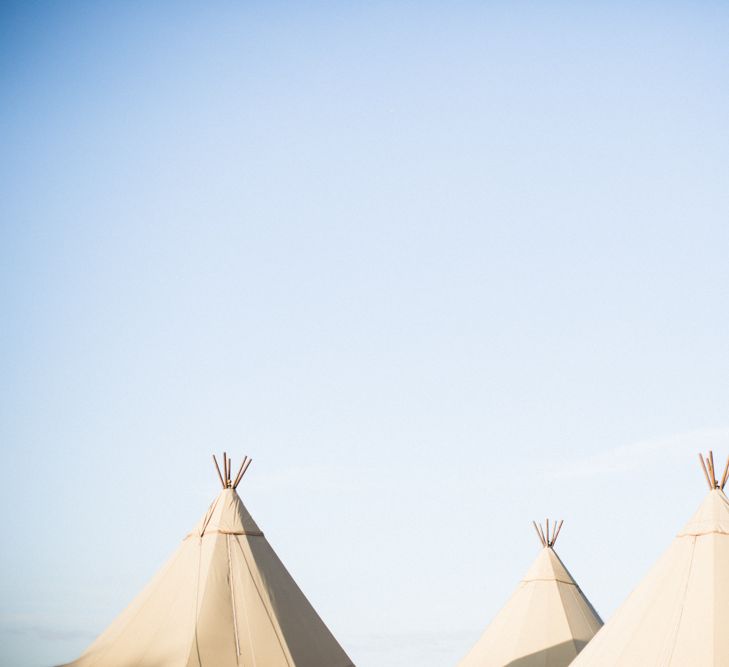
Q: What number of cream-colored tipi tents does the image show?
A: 3